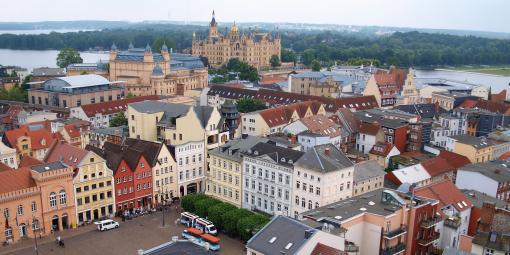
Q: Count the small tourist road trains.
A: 2